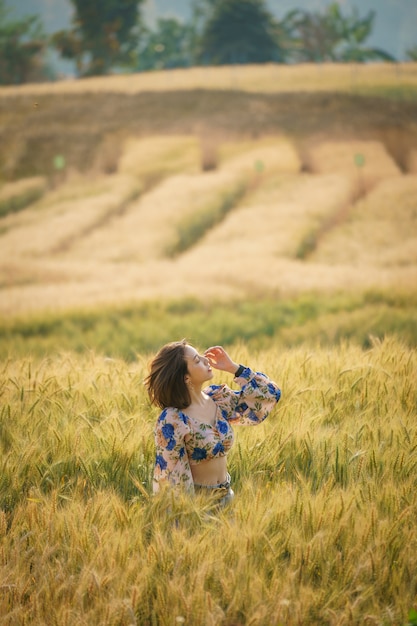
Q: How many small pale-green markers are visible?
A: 3